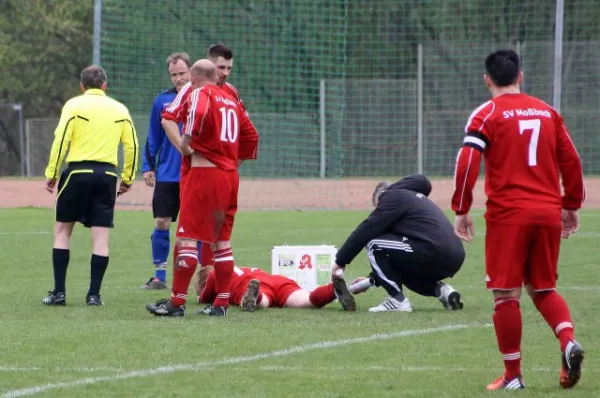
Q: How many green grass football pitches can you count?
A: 1